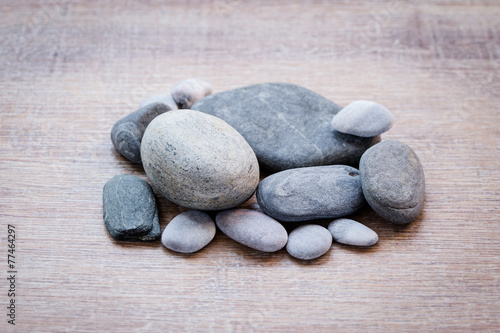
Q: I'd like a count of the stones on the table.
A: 13